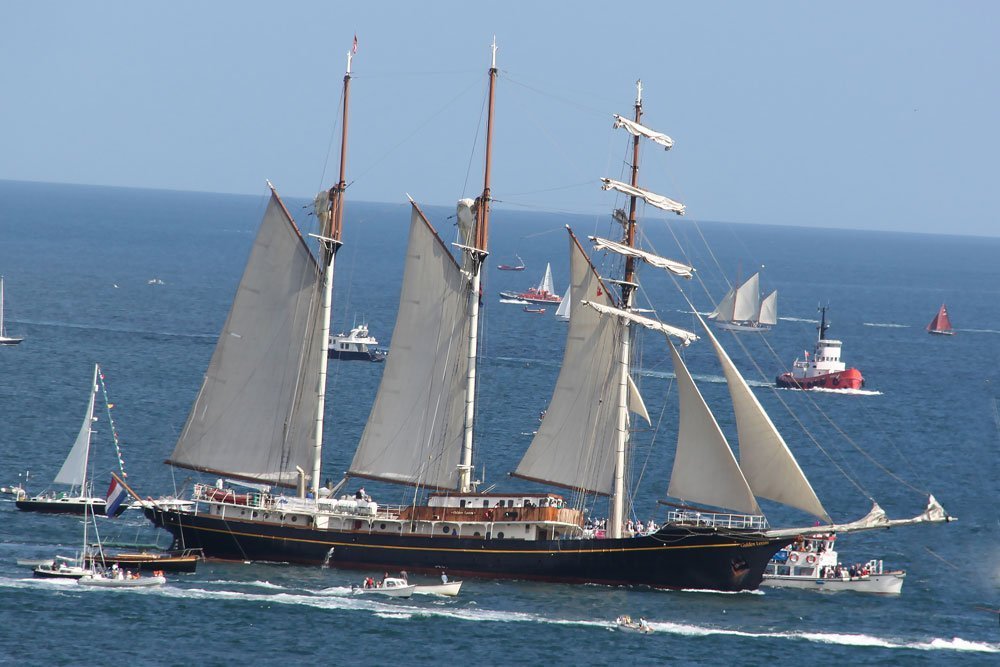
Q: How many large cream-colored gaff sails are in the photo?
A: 3